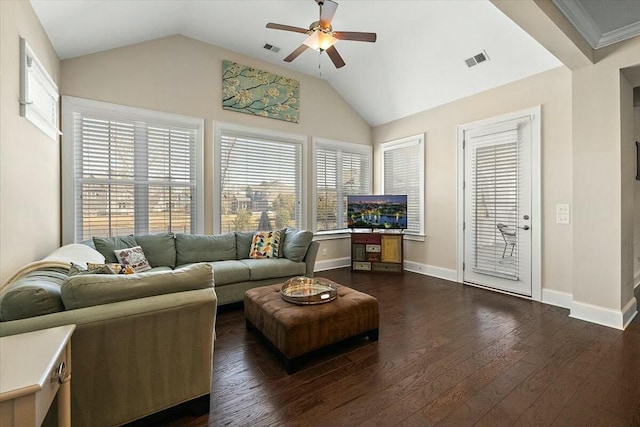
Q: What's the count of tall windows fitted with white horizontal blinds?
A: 4